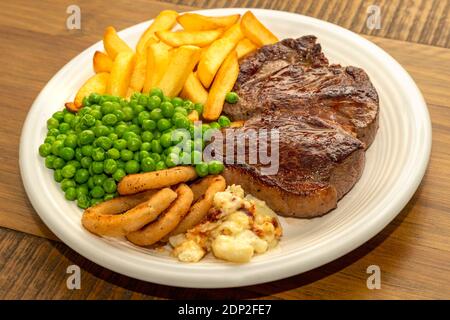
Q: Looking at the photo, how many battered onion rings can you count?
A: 4